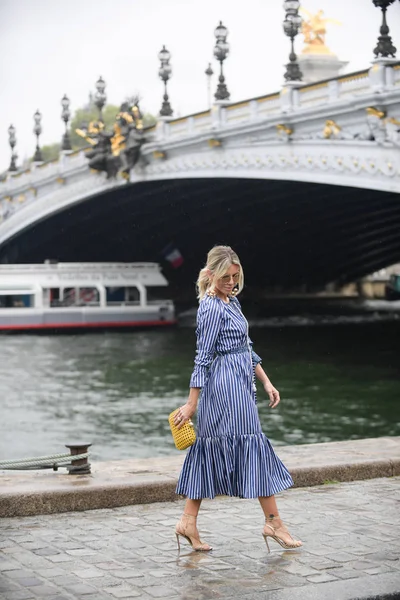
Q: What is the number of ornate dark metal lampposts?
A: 8